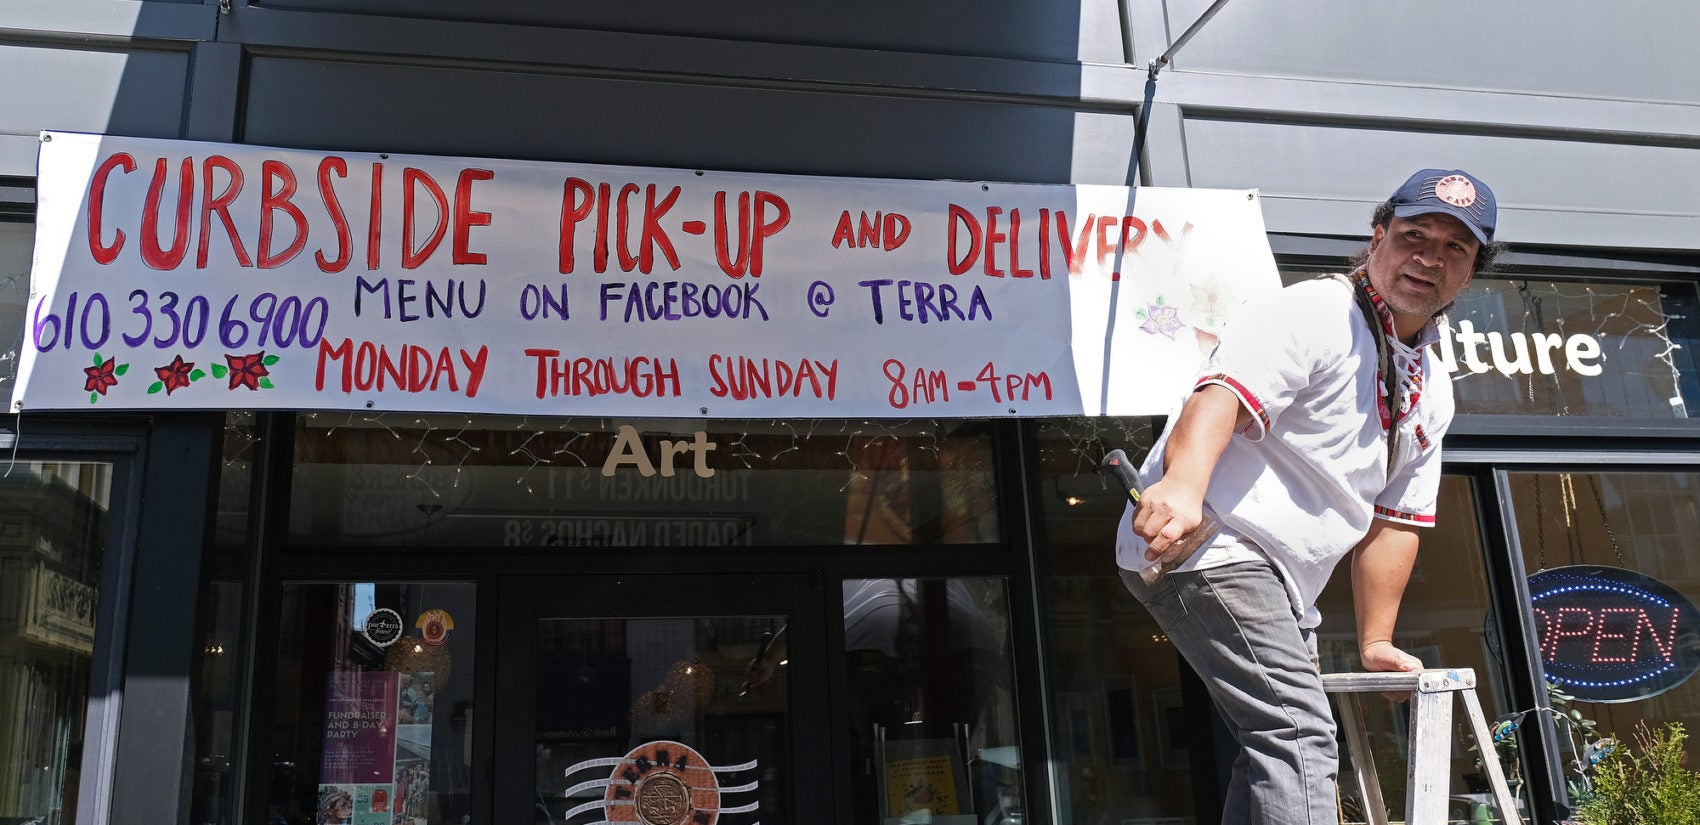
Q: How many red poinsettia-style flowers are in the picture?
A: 3